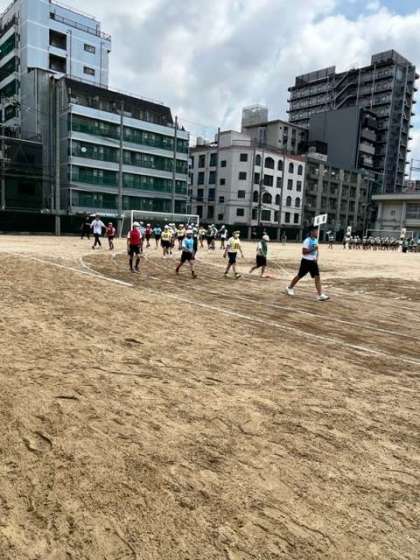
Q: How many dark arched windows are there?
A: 10